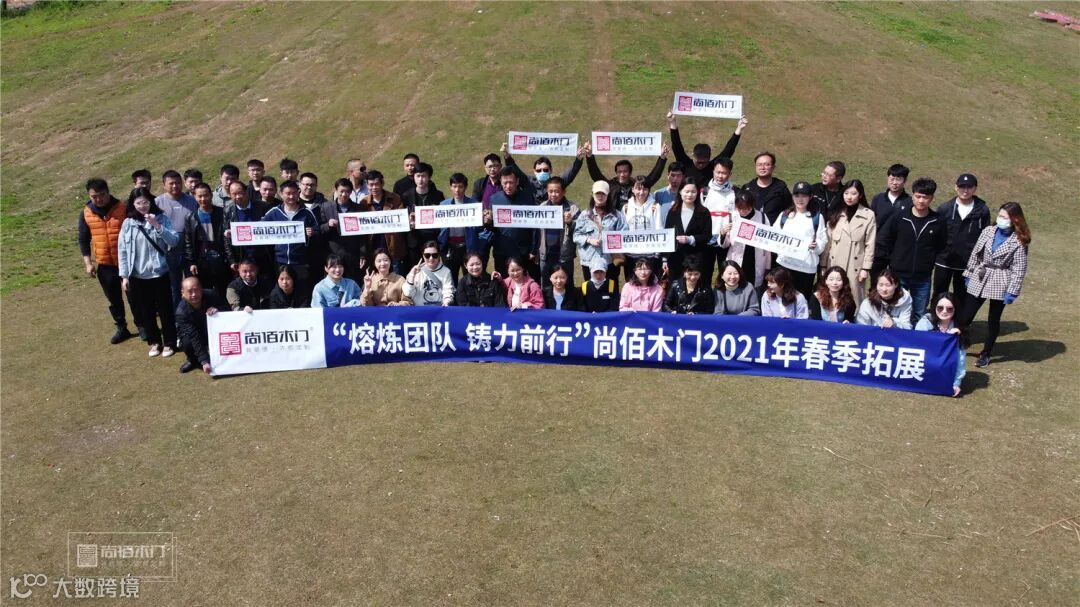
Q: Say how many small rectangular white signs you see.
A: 9